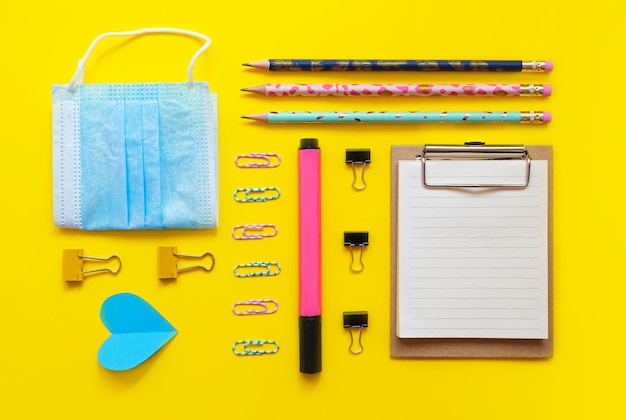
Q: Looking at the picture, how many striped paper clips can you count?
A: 6